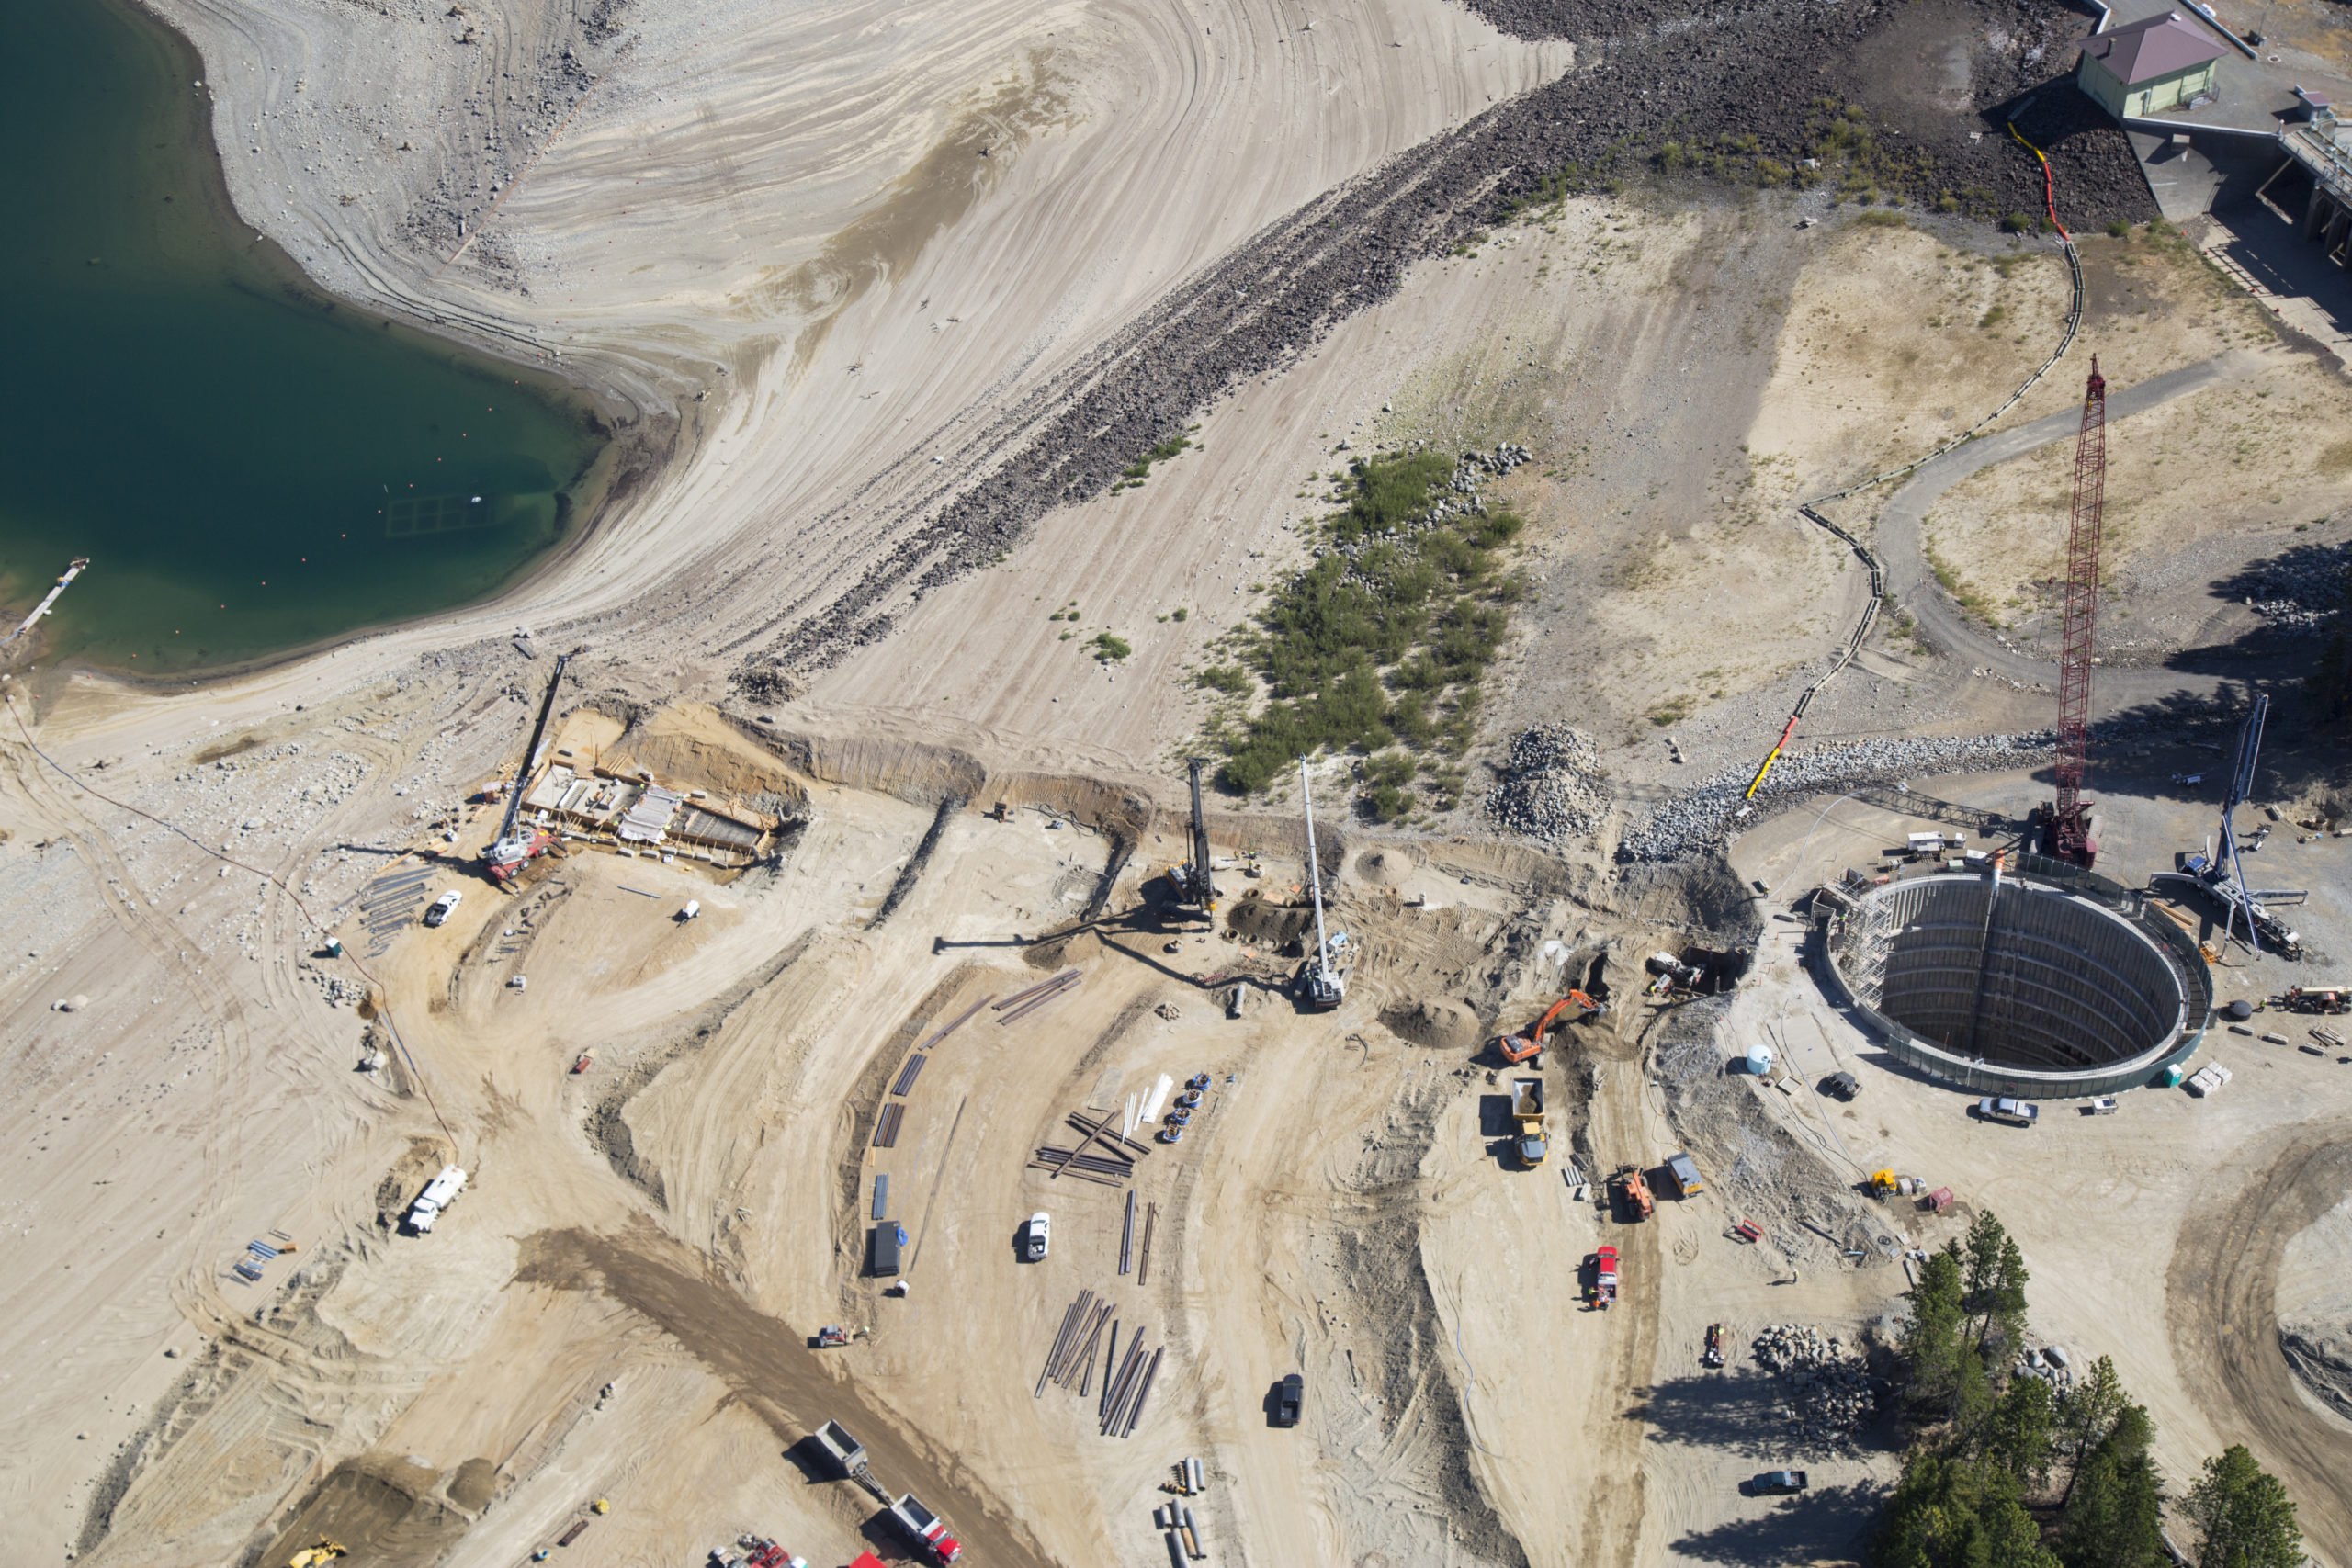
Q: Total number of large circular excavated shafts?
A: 1